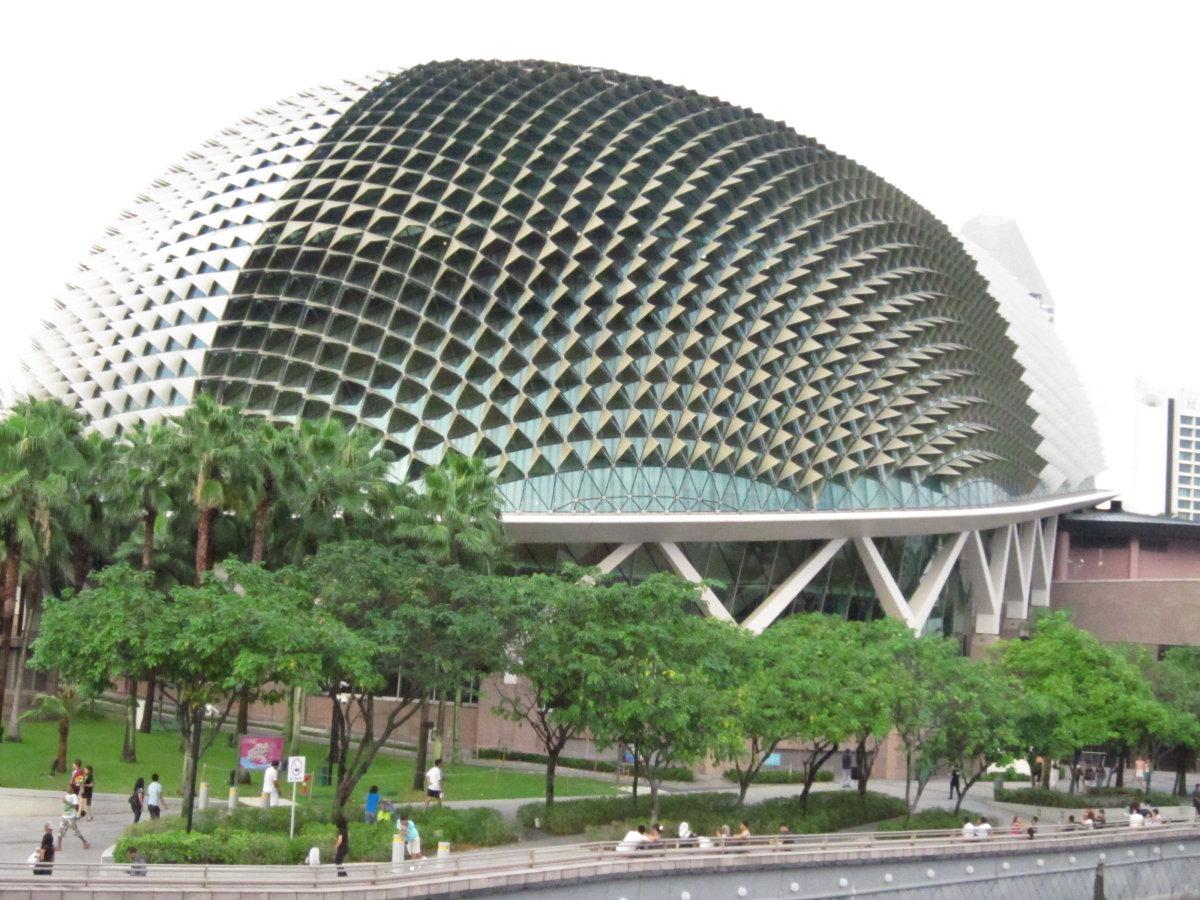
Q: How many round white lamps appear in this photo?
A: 15